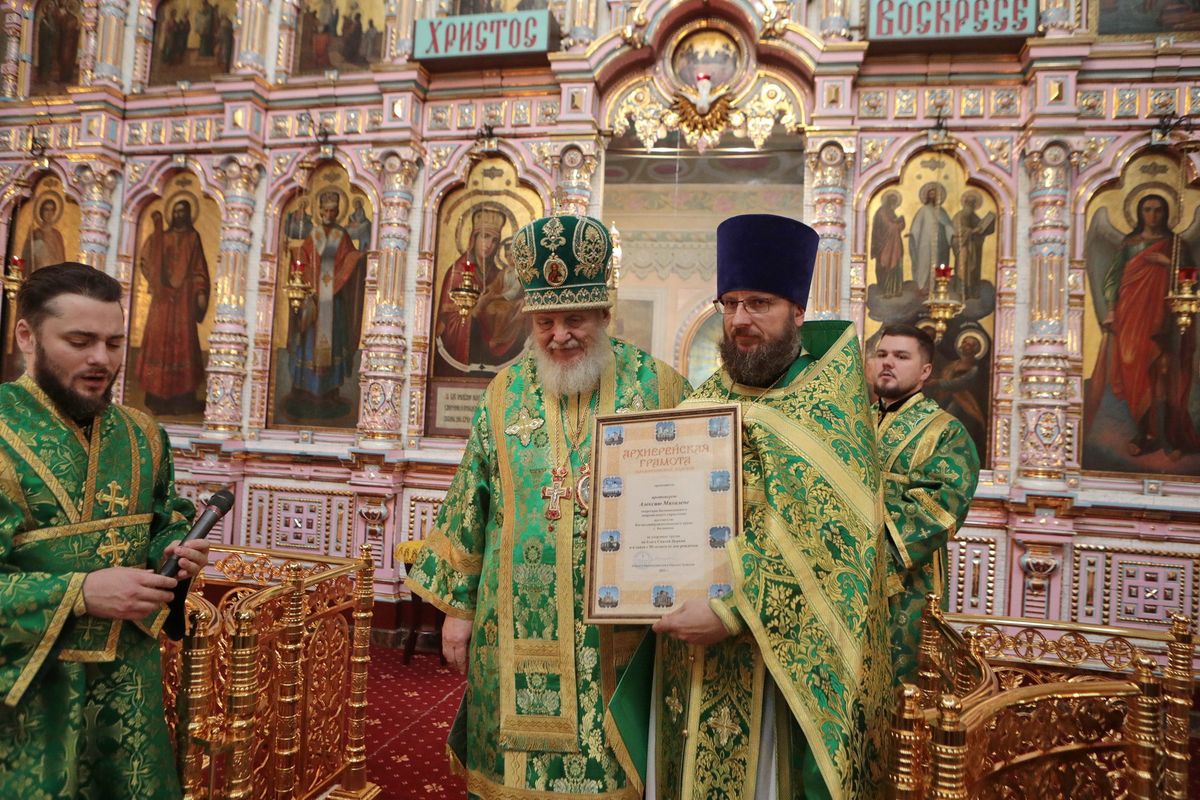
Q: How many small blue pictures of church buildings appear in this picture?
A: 10